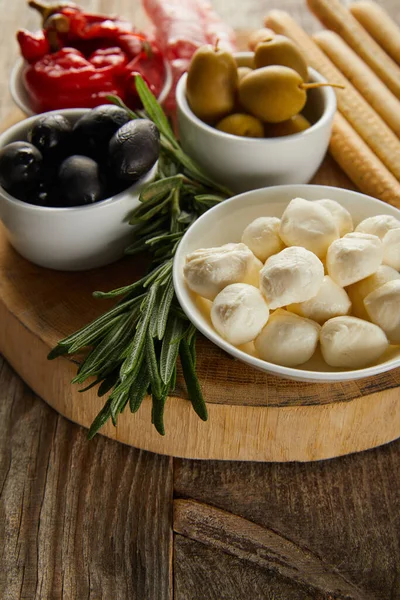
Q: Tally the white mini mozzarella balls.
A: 14